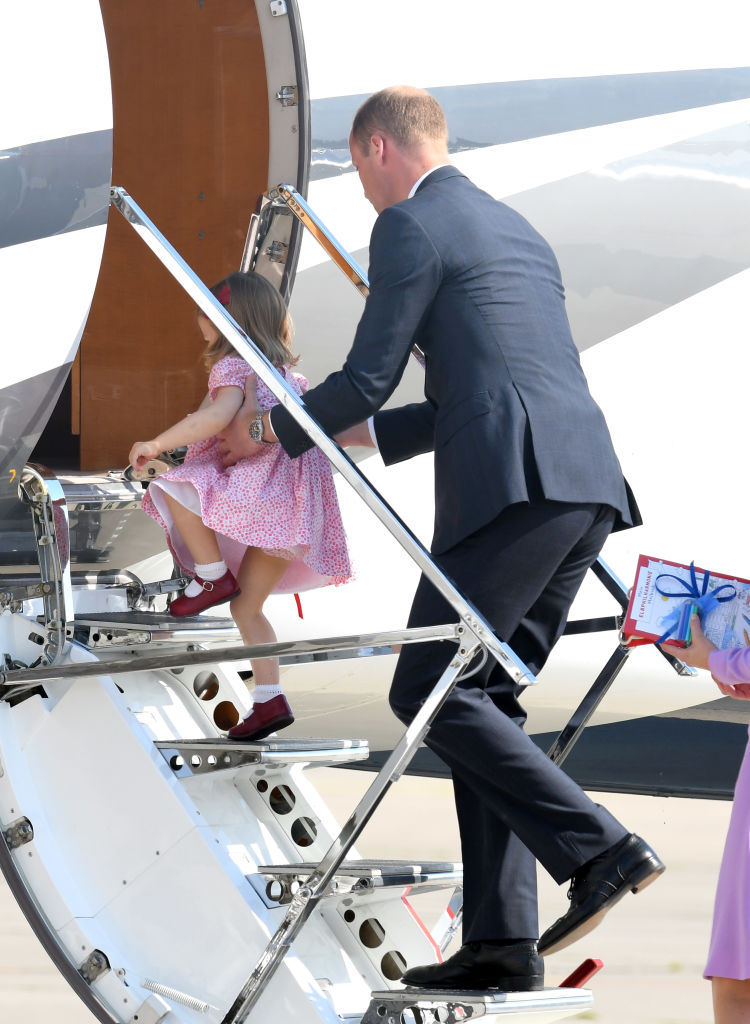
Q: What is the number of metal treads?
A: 4